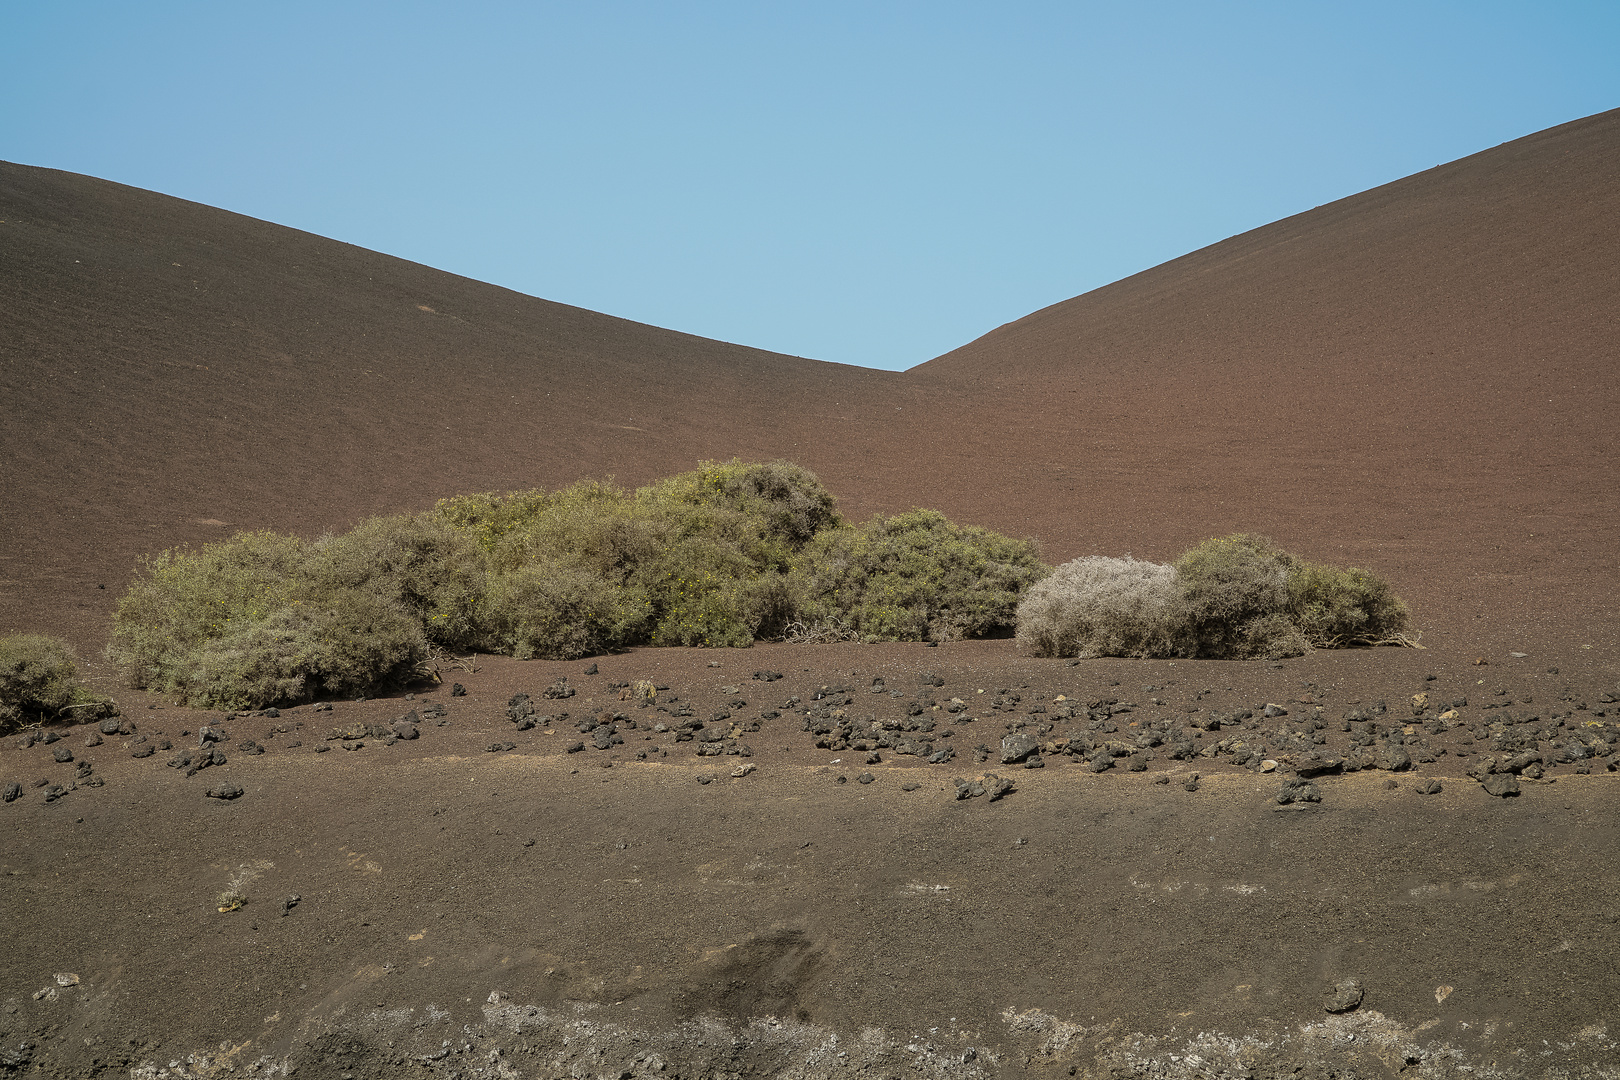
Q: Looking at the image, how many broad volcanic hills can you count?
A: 2